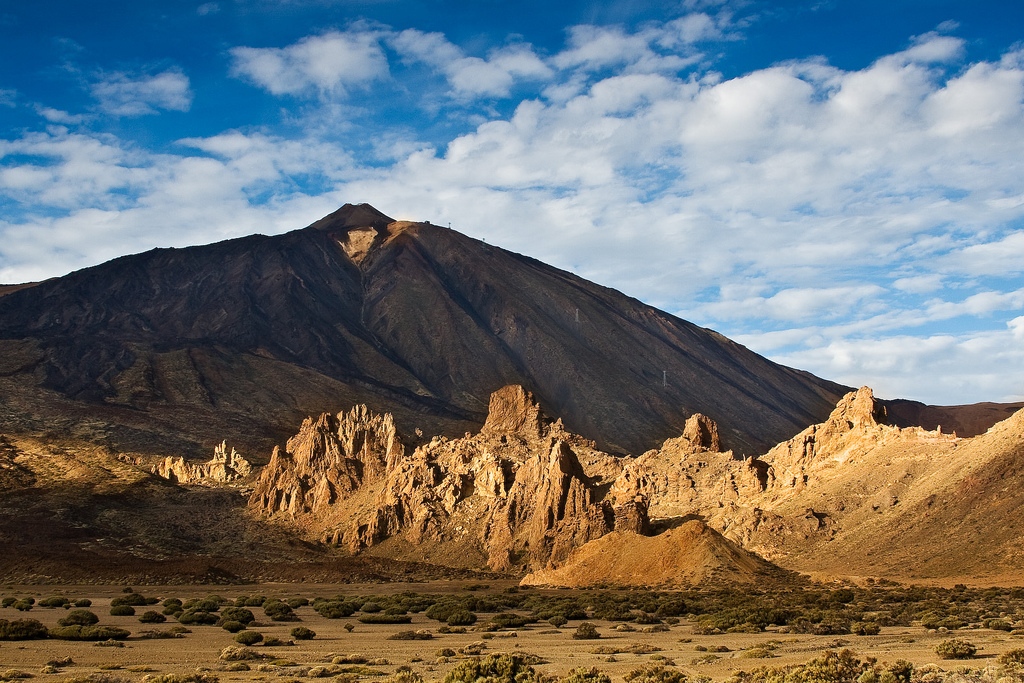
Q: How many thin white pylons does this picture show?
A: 2